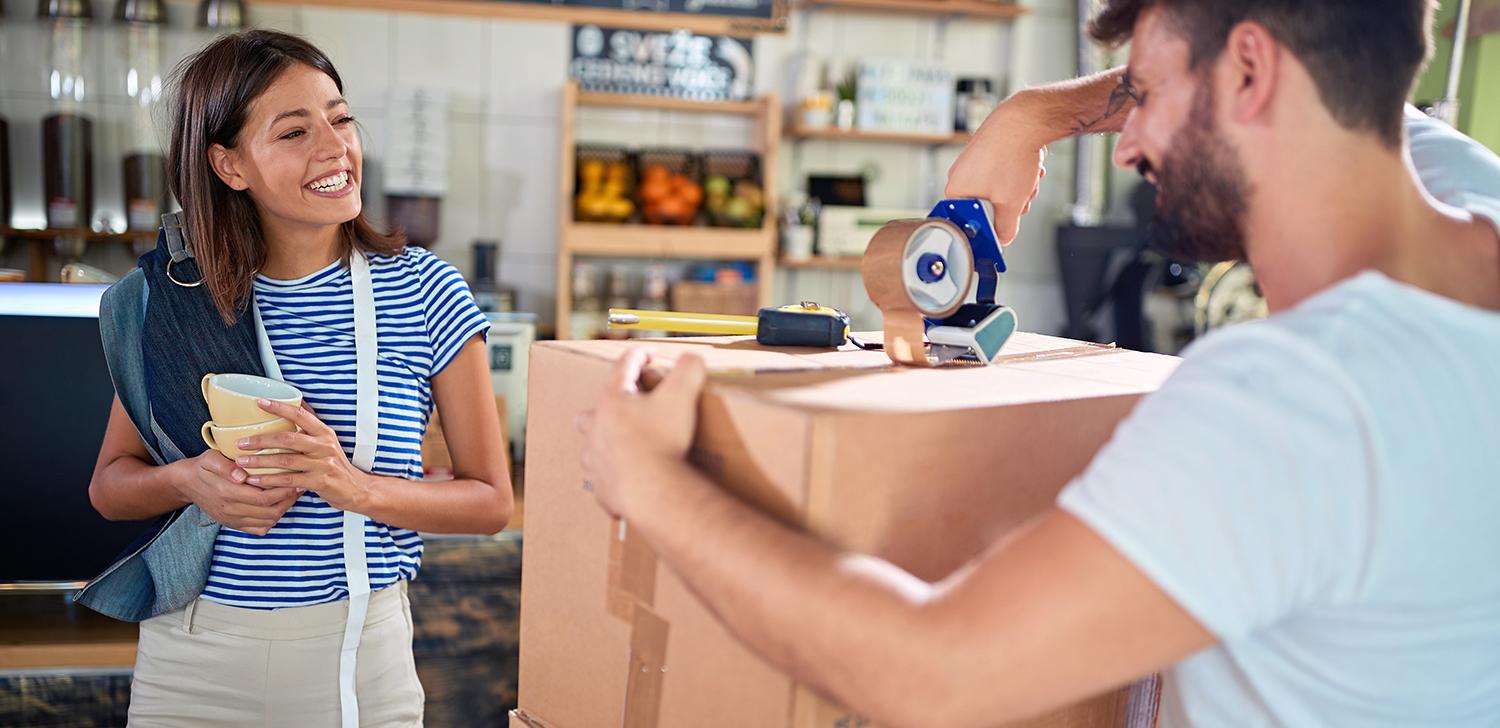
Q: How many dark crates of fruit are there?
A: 3